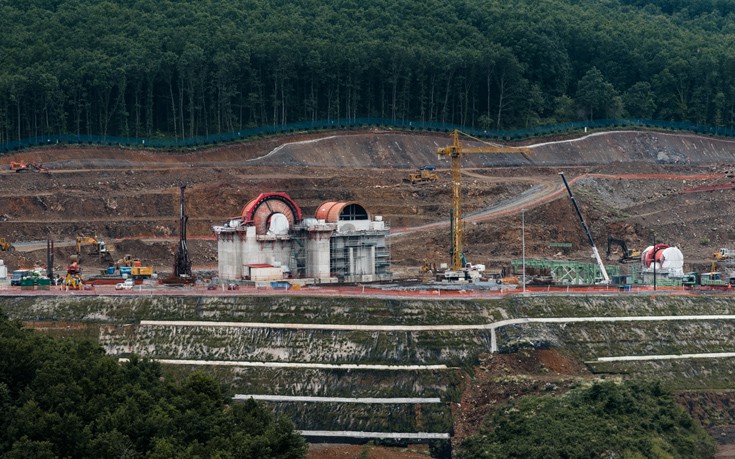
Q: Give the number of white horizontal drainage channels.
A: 5